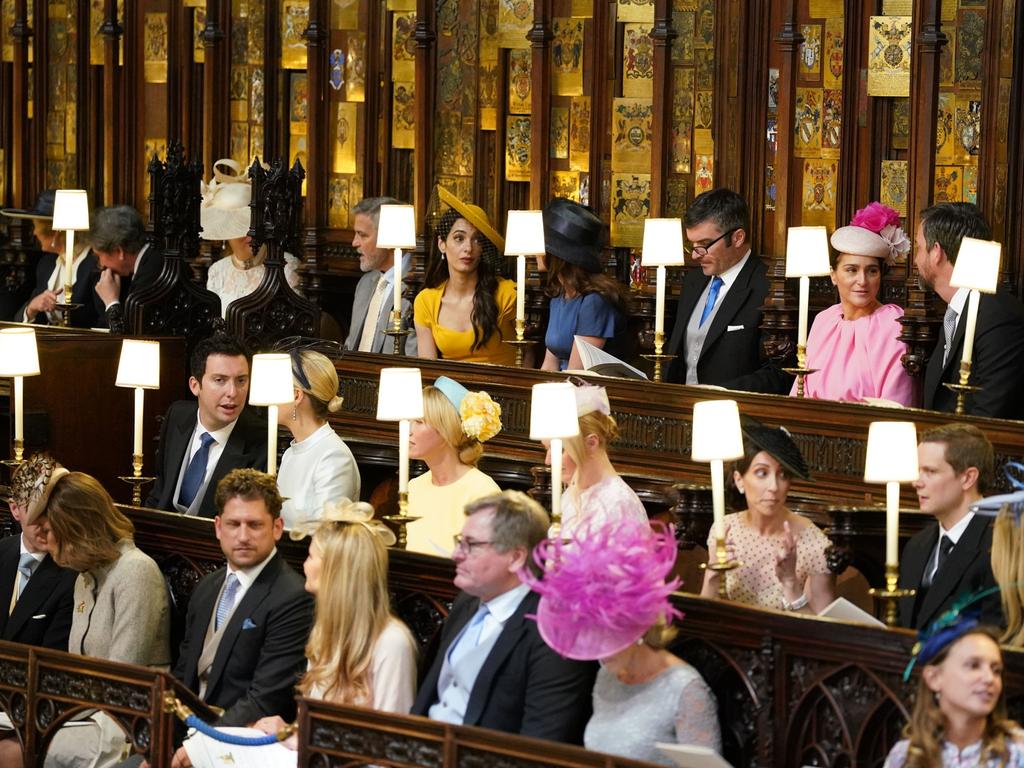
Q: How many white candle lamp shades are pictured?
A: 13